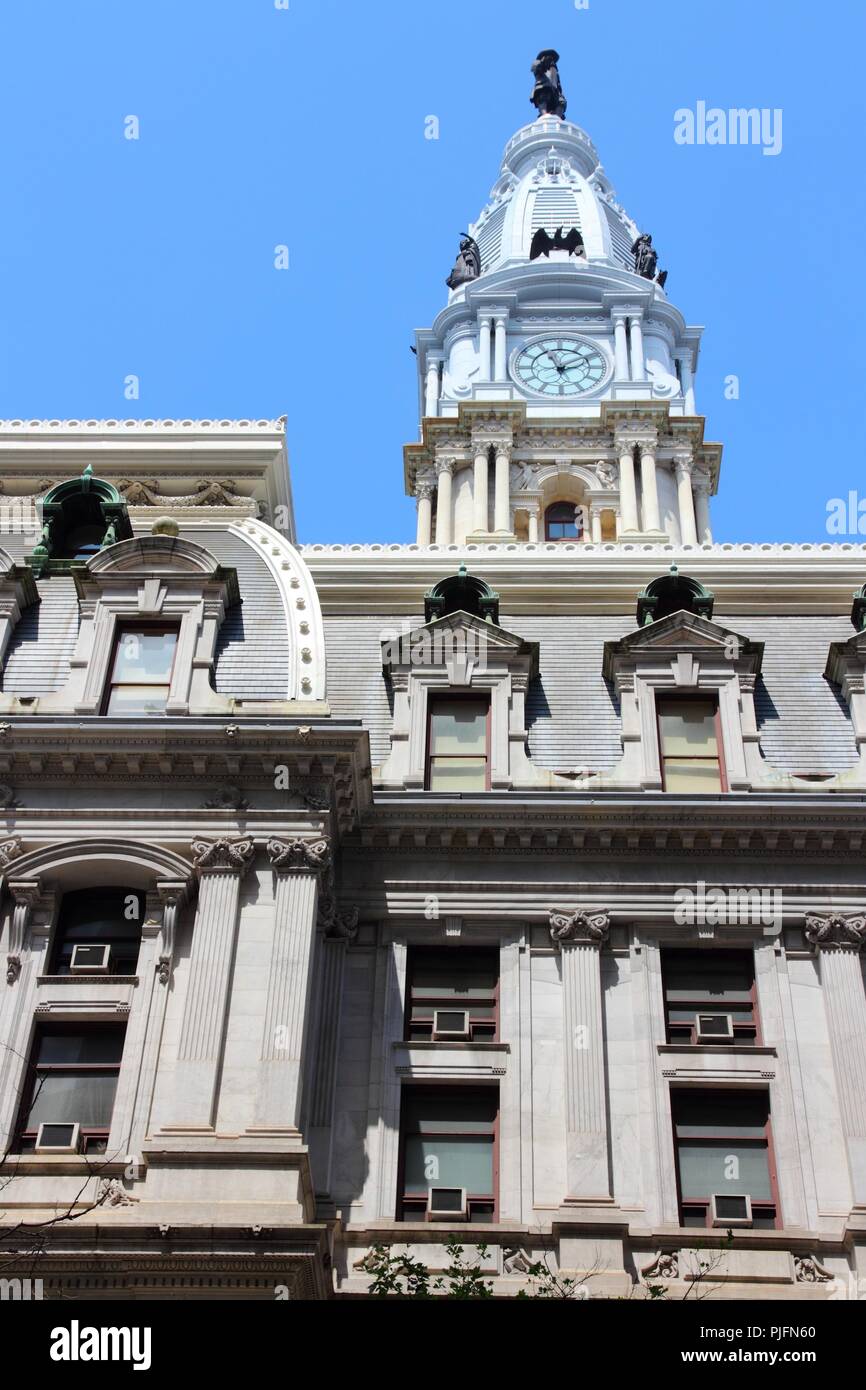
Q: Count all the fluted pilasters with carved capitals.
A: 5